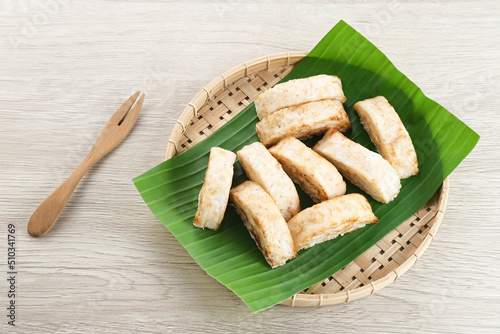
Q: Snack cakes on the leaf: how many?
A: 9